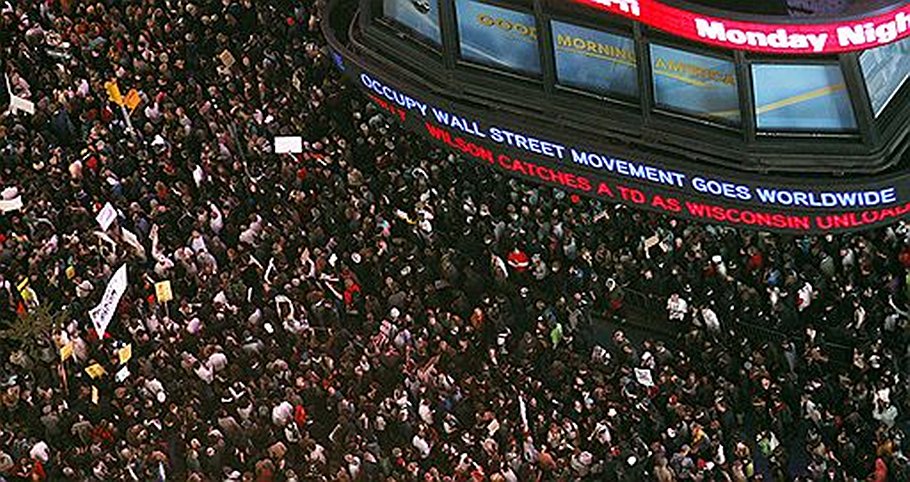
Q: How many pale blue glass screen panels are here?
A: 6